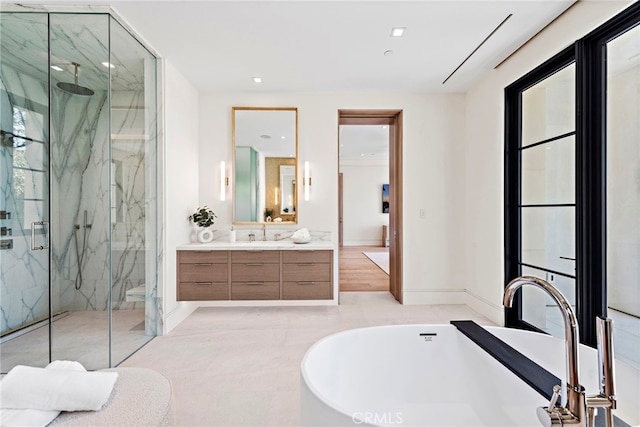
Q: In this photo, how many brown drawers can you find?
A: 9